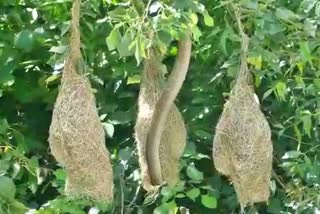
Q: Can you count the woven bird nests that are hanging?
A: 3